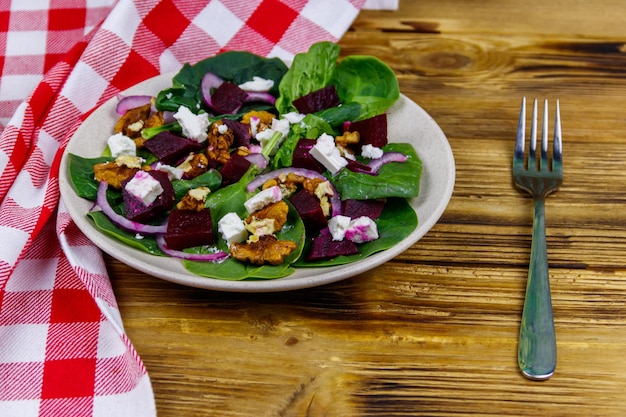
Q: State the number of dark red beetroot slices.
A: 12